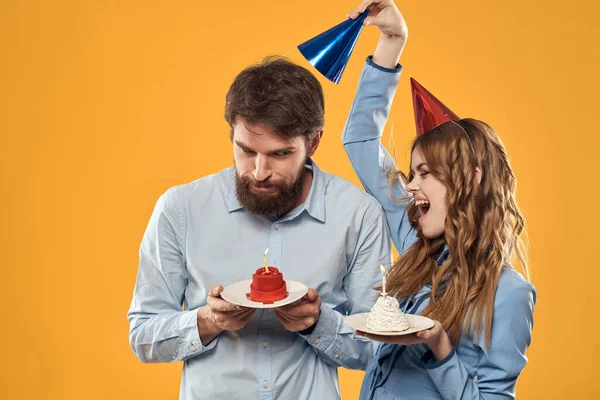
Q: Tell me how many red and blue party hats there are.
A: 2